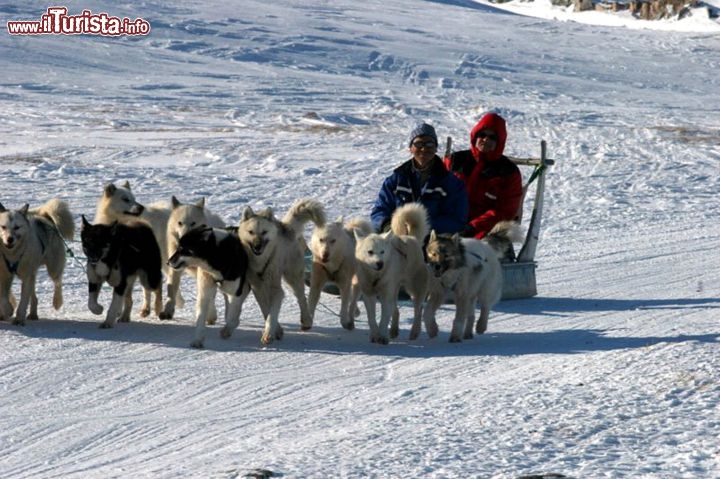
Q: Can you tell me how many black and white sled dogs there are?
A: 2